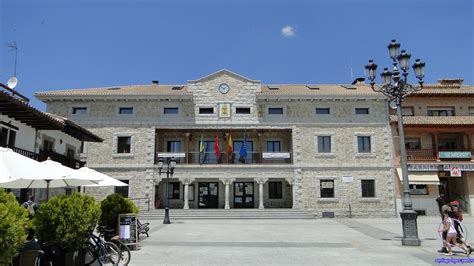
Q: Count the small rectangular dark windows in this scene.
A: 8